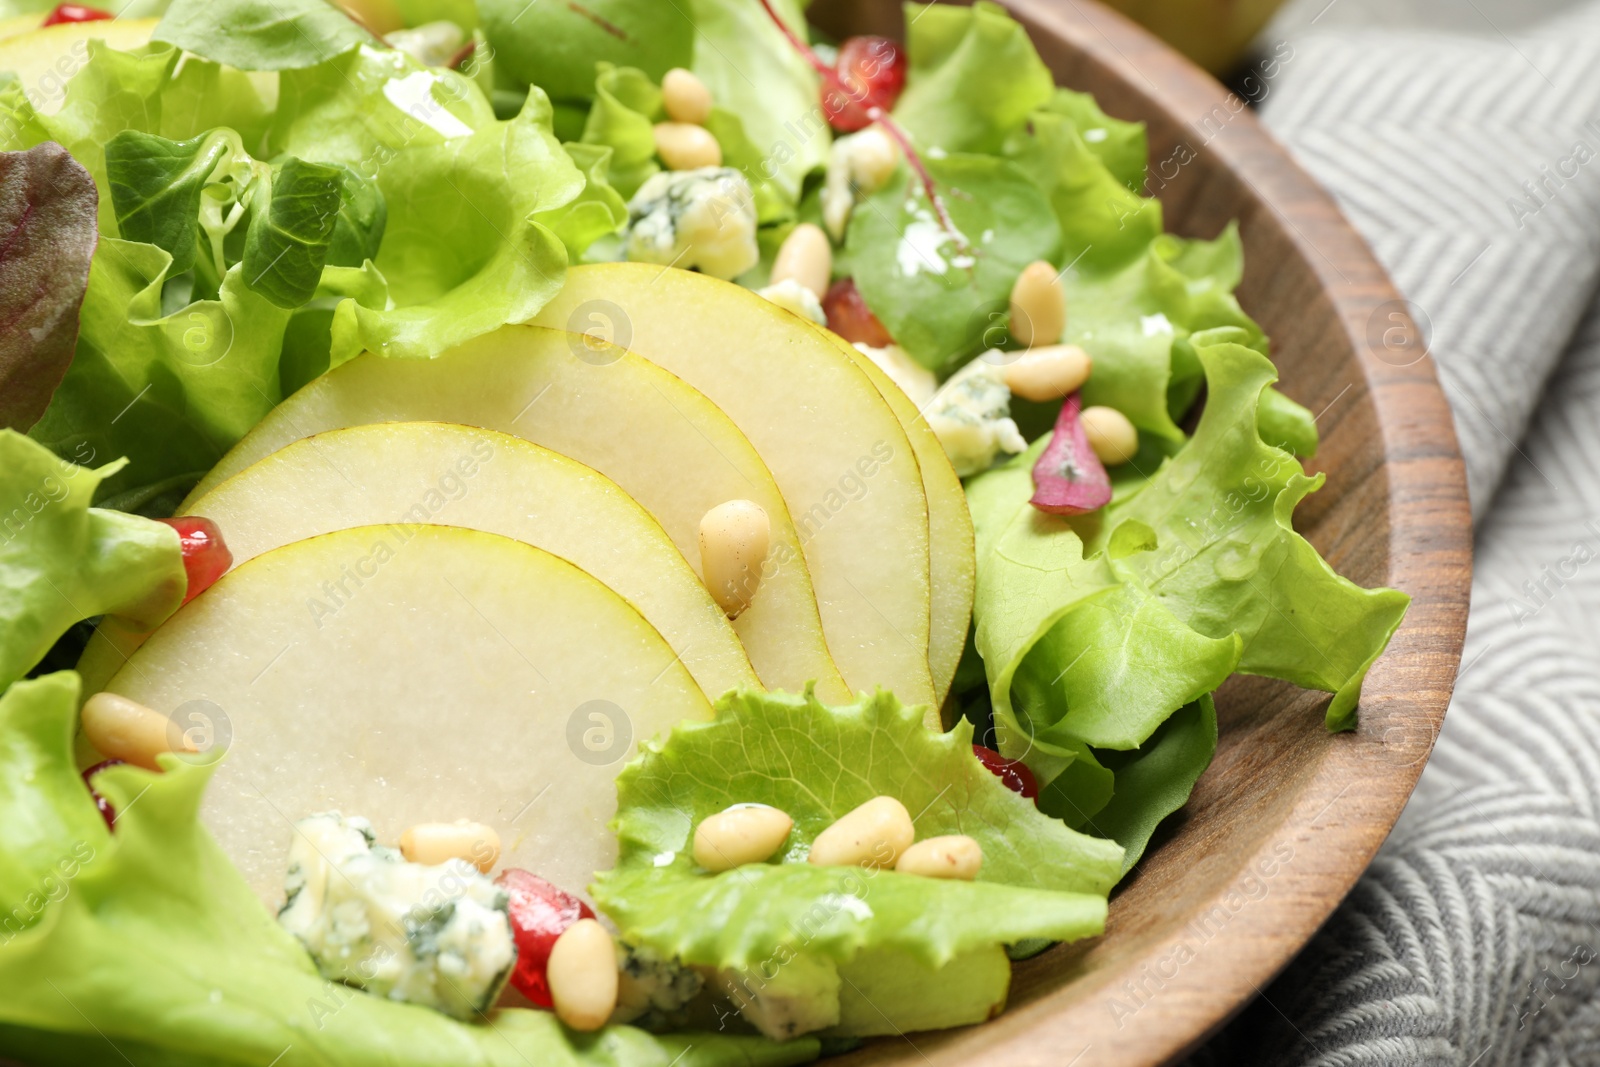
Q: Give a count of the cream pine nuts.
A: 13